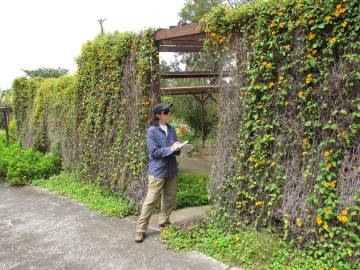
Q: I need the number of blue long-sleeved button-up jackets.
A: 1